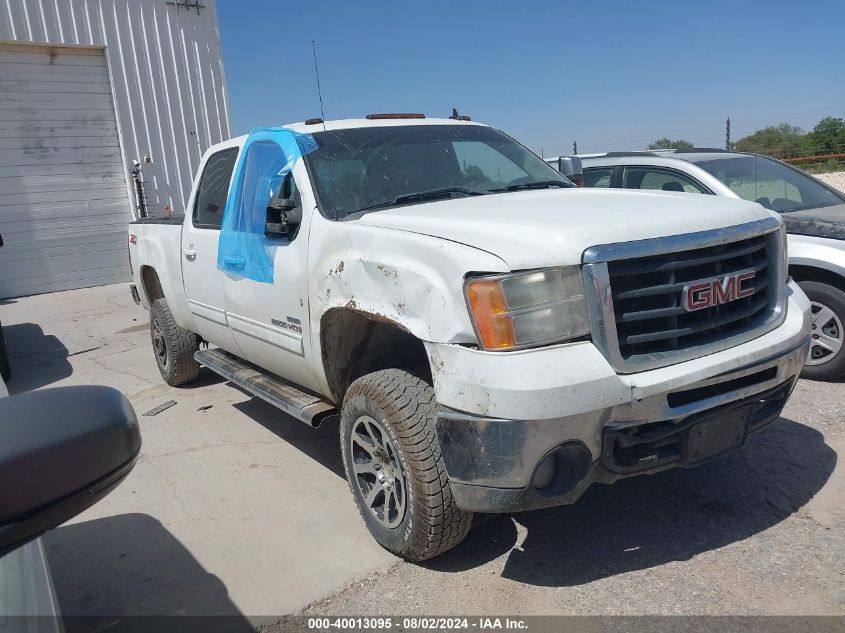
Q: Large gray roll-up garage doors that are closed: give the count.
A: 1